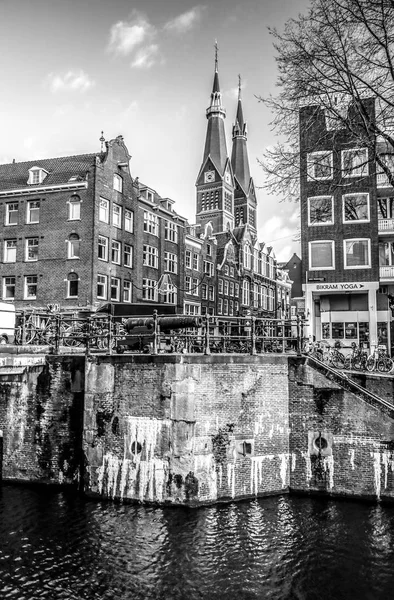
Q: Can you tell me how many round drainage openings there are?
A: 2